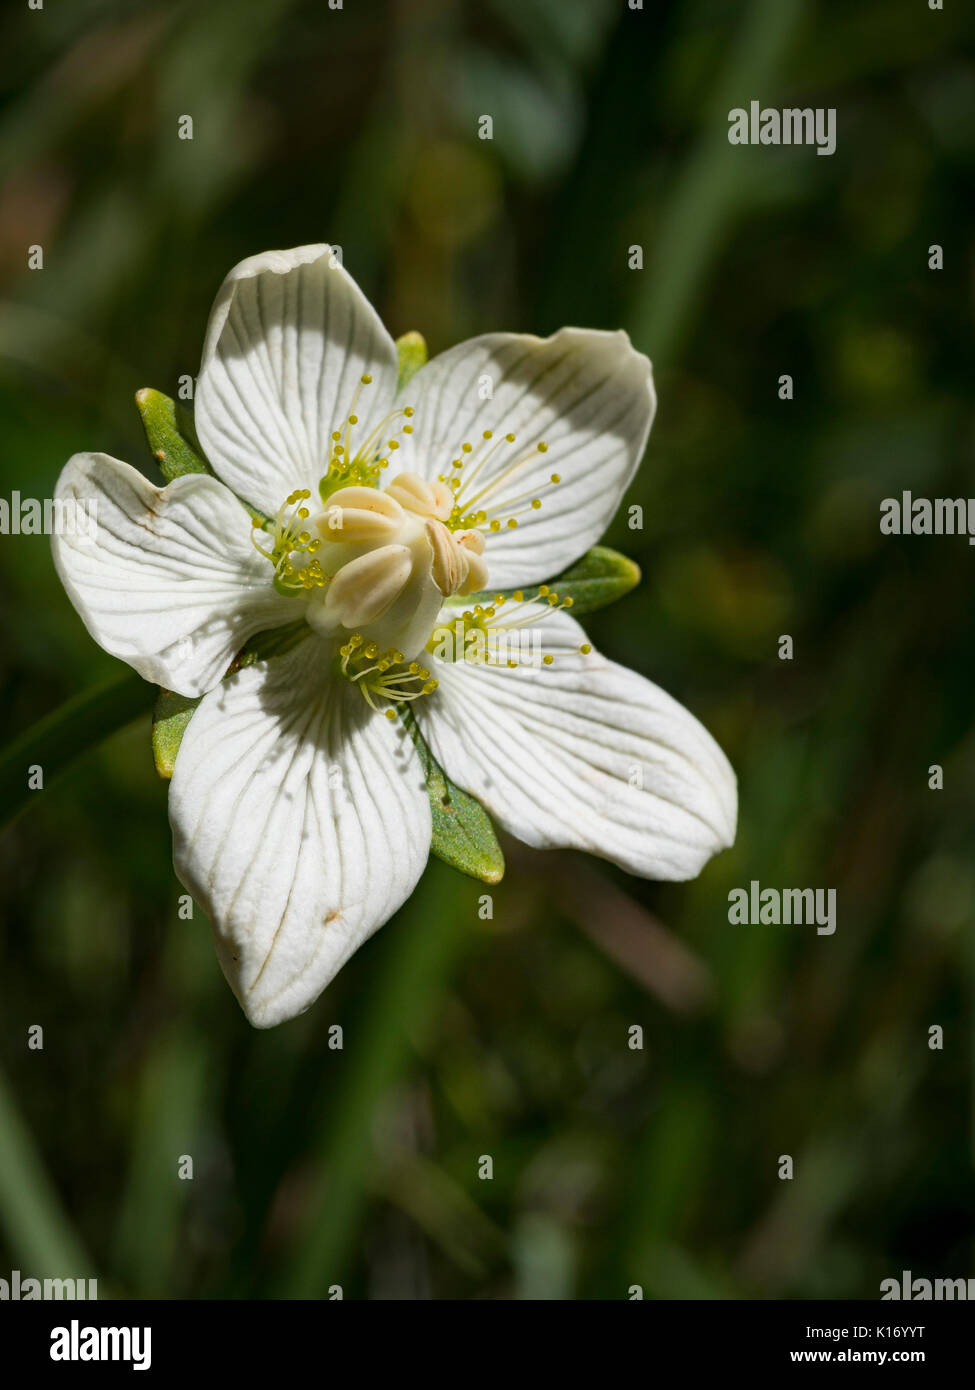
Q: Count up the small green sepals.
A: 5